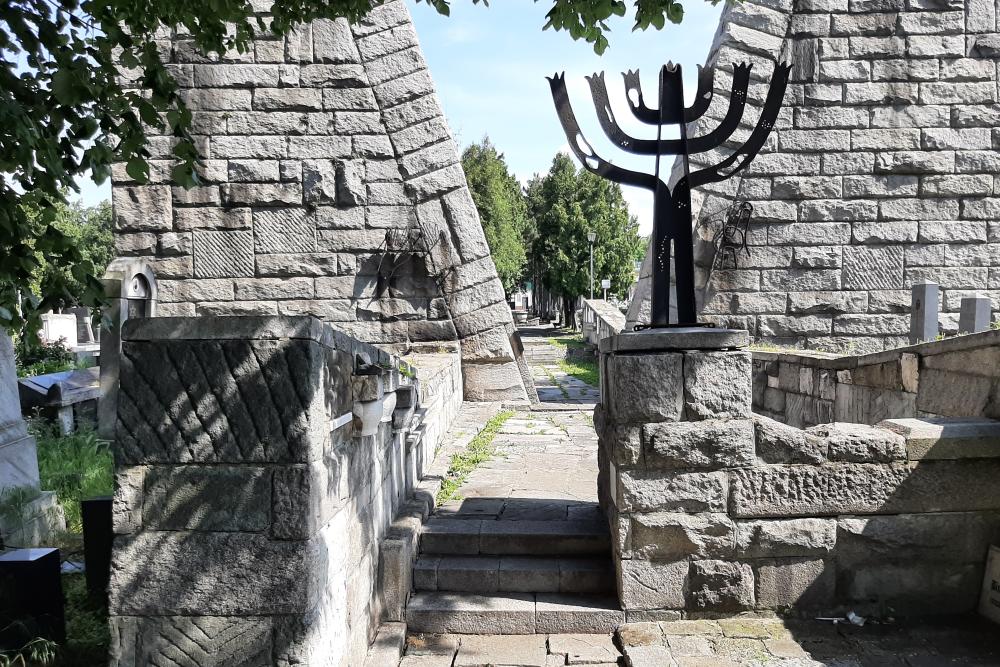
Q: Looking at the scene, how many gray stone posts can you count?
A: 2